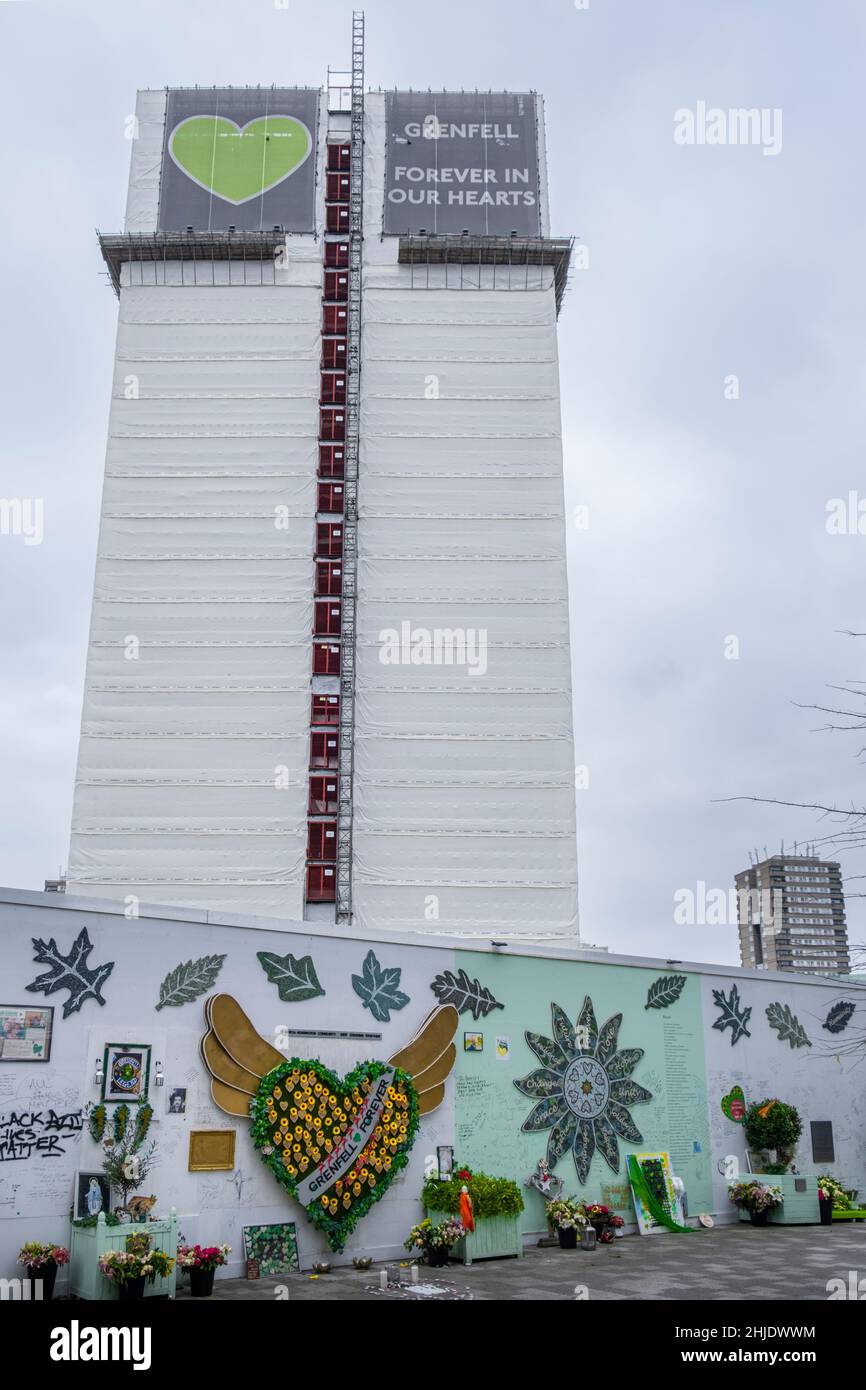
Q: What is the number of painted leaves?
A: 9